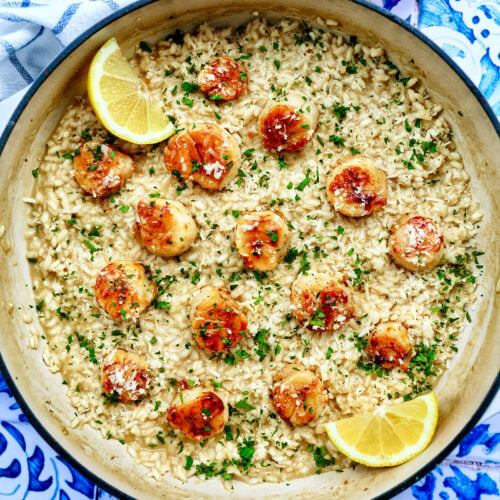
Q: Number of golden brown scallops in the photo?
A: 15